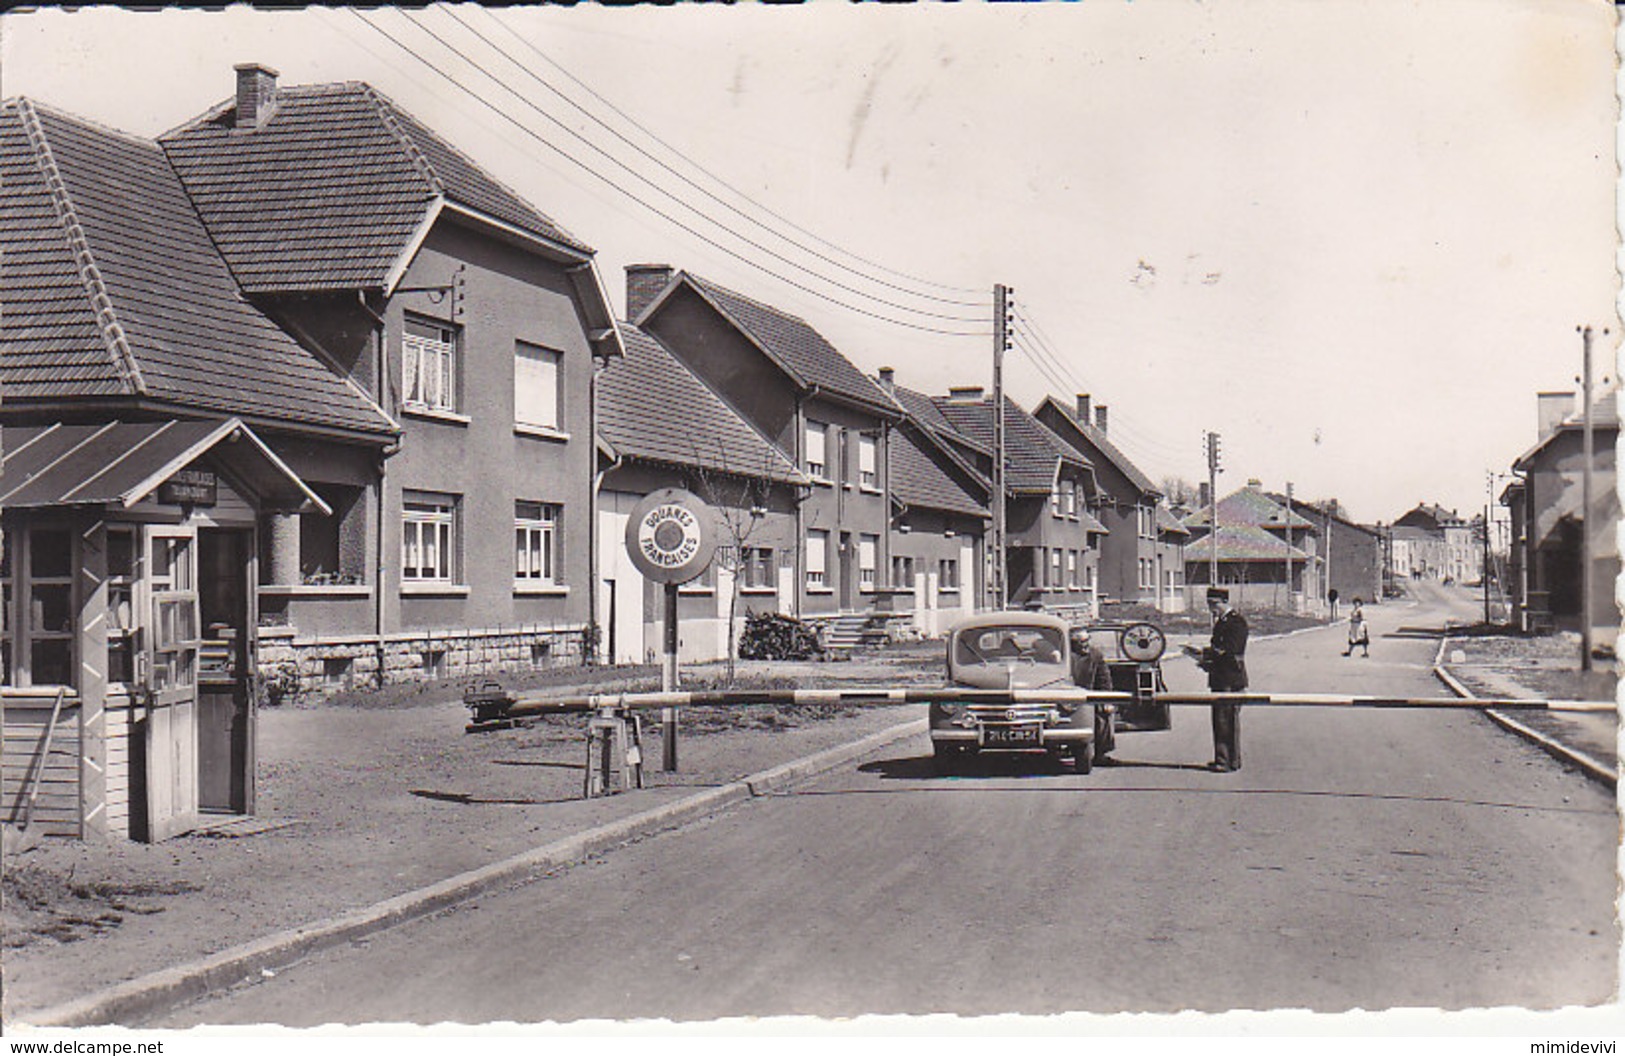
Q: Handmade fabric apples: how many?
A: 0